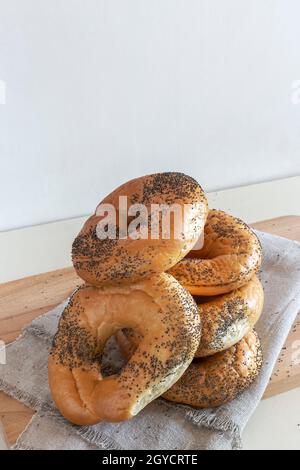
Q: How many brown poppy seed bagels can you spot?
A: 5